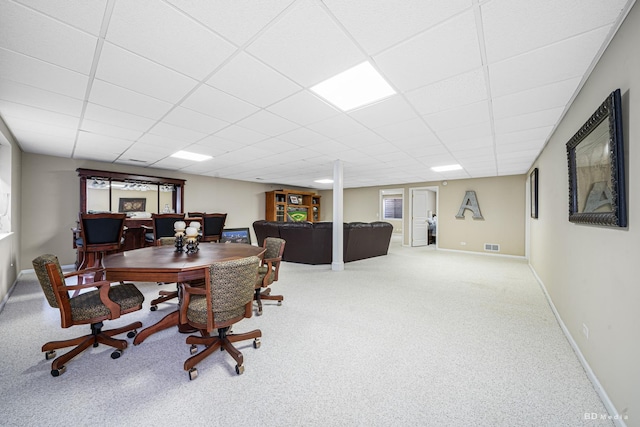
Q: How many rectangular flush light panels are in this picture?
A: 4